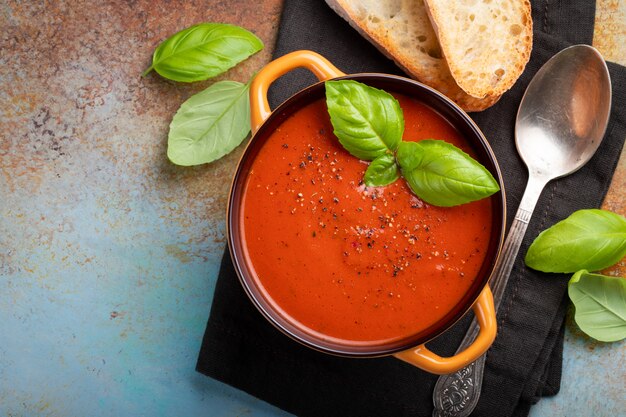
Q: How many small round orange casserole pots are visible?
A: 1